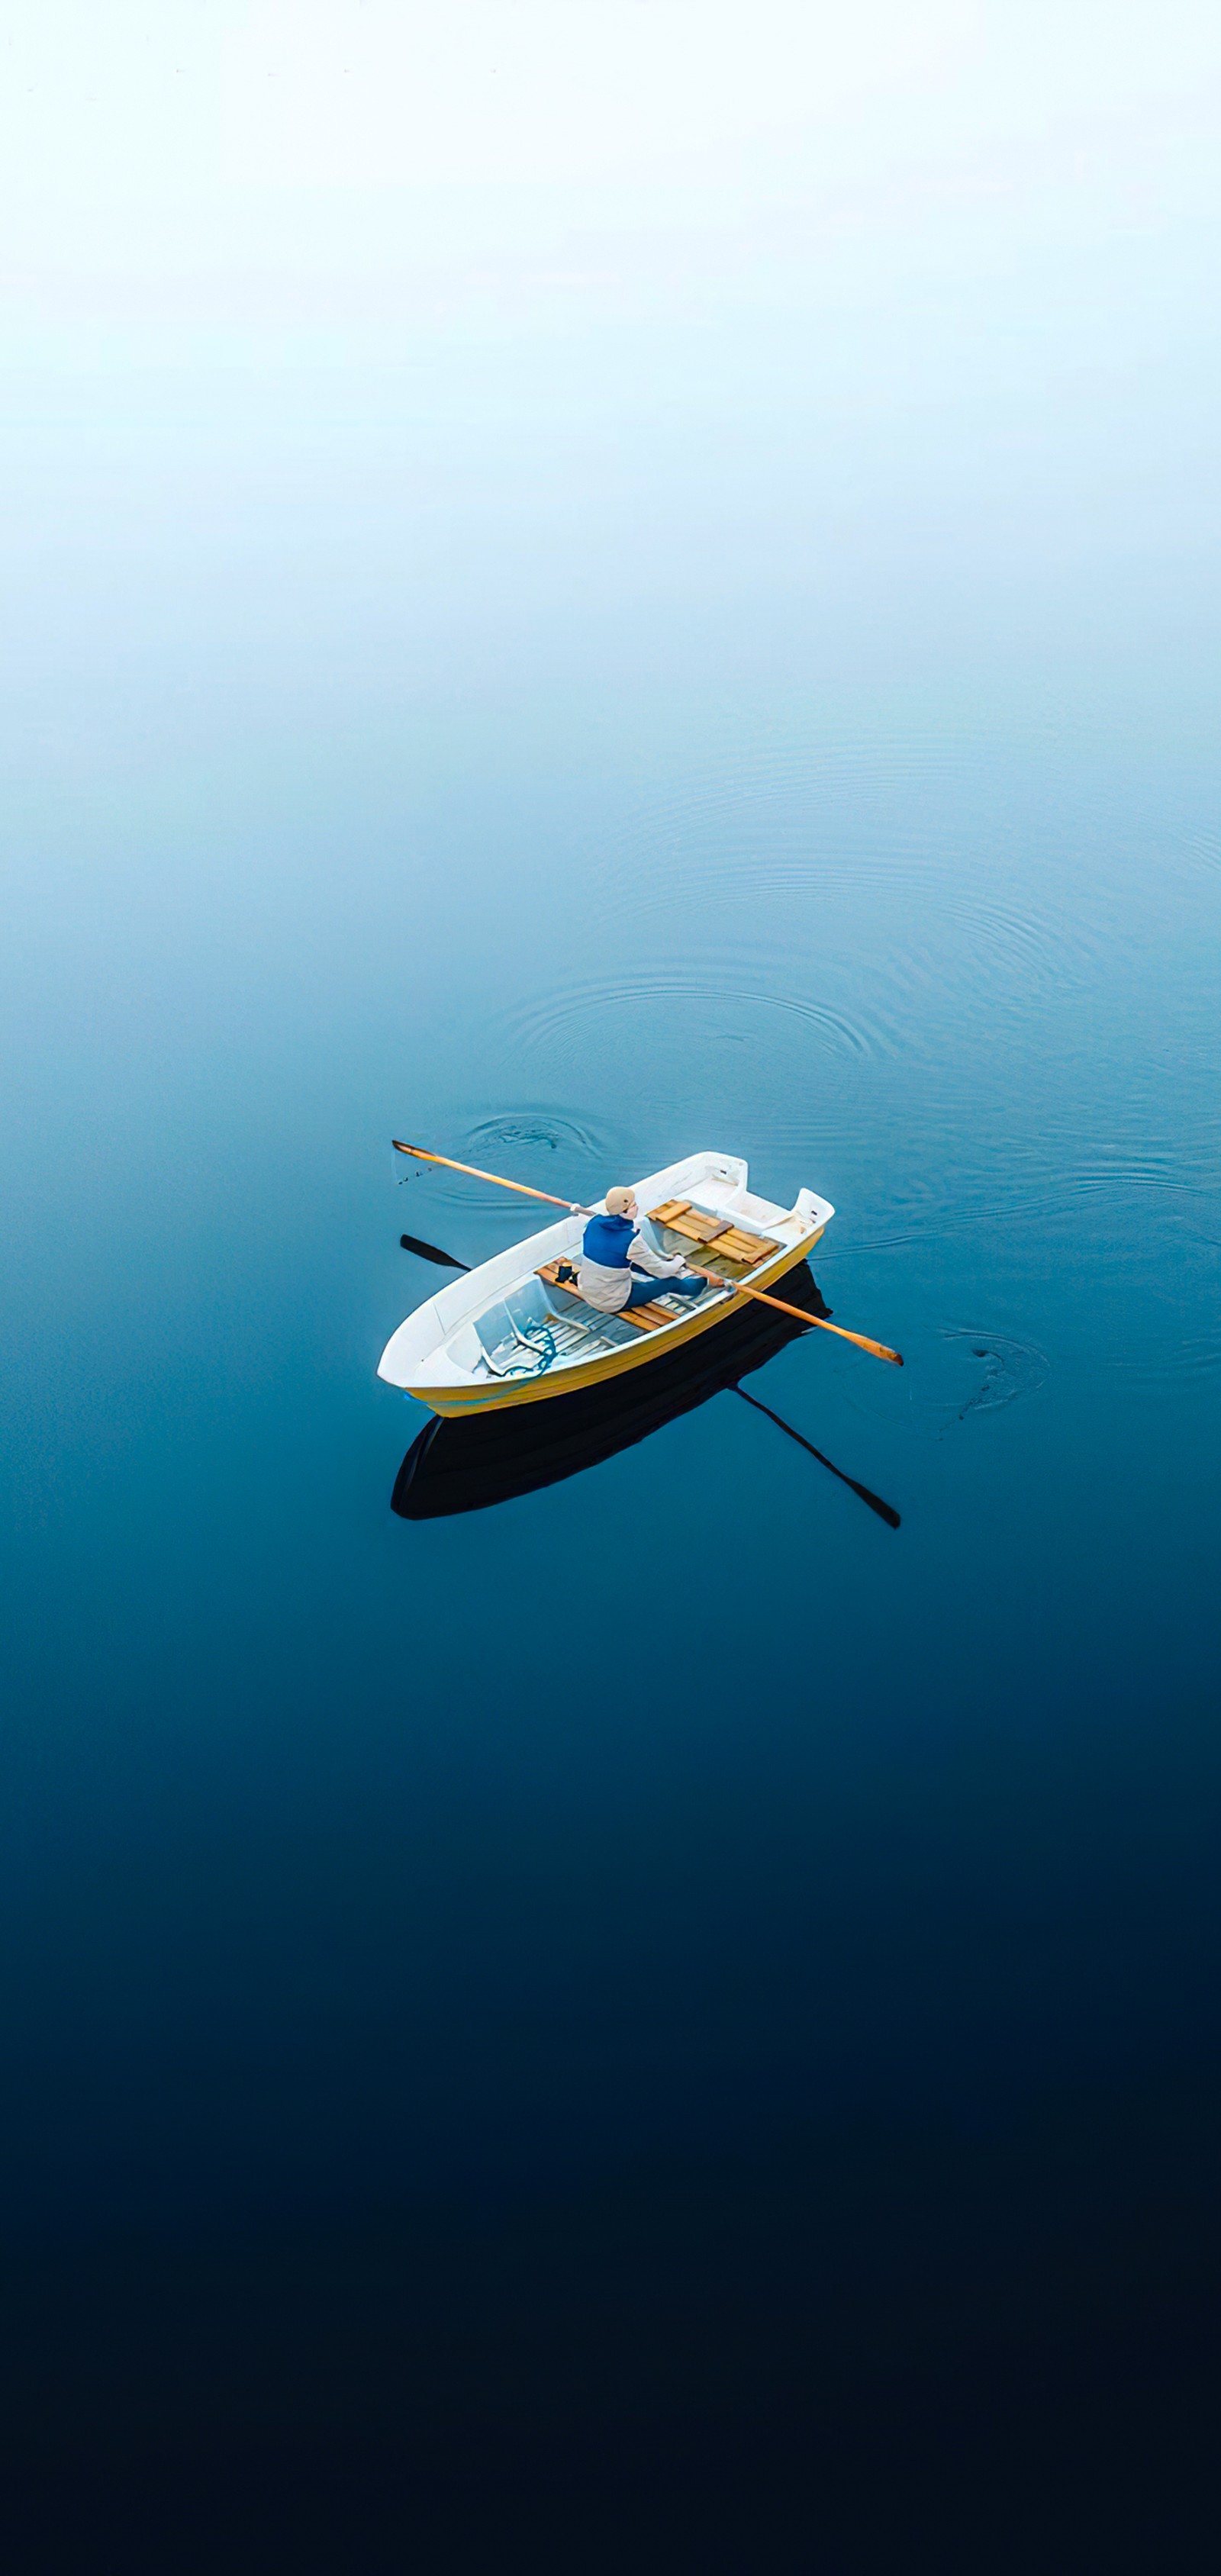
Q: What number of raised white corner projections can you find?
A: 2